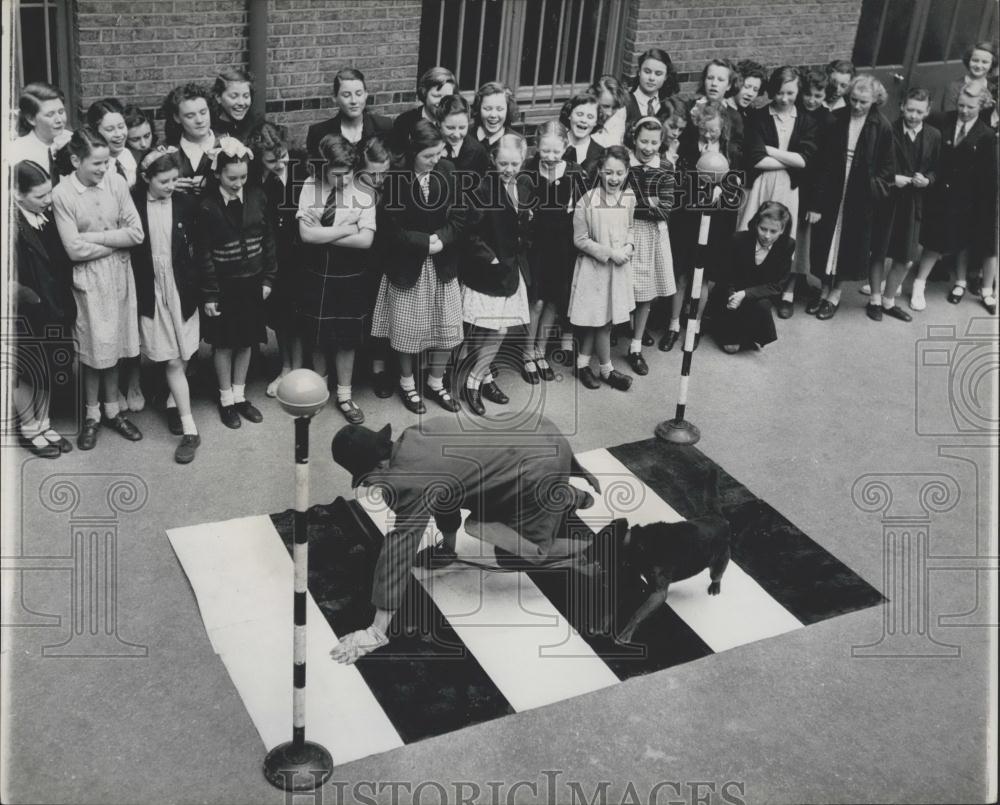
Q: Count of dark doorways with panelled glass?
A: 1